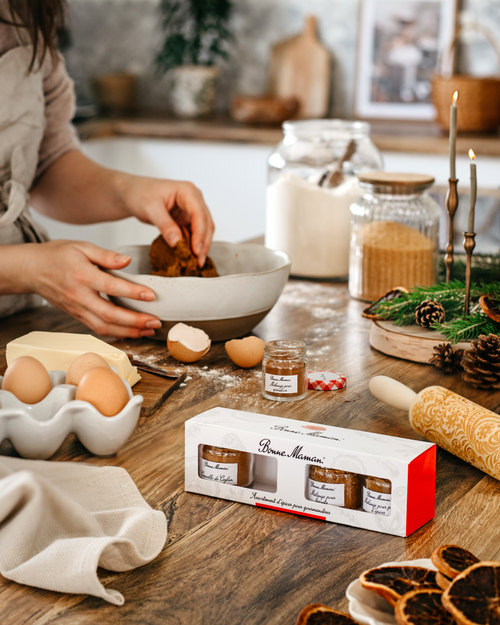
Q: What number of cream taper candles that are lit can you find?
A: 2